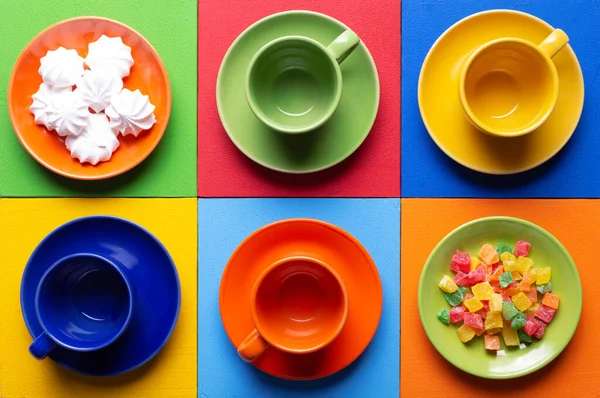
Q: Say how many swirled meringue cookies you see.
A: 7